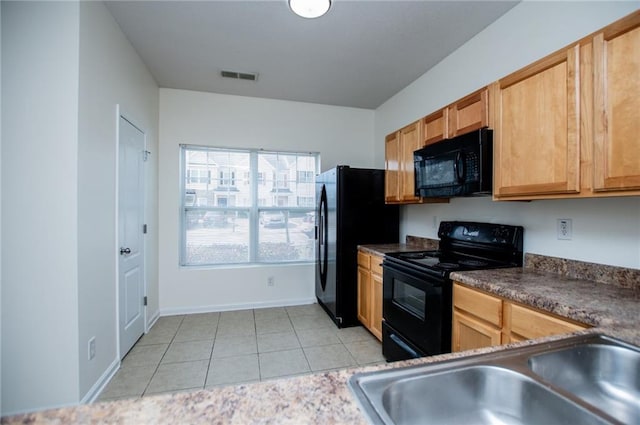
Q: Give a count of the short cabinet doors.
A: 2